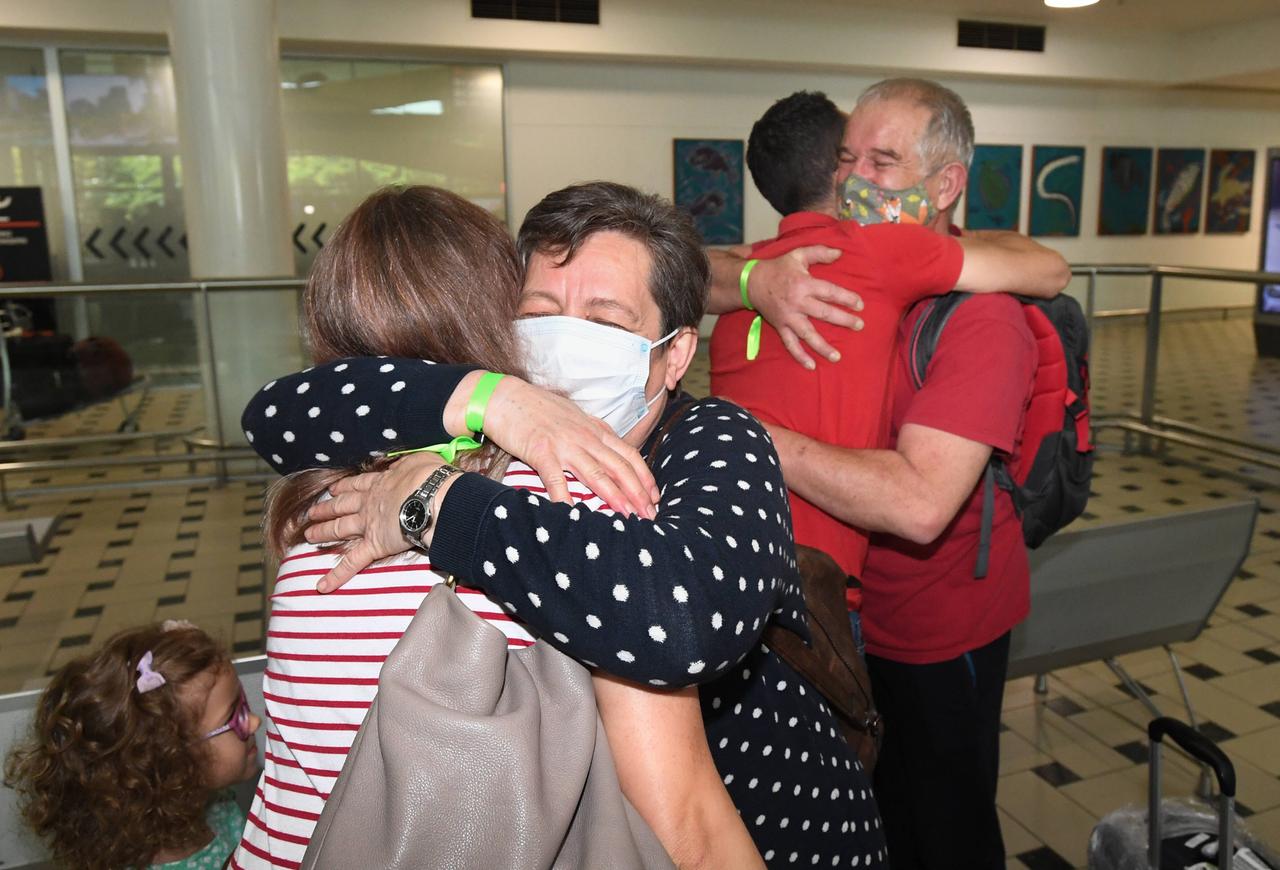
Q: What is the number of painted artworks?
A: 6